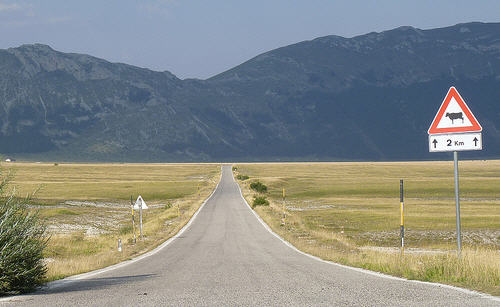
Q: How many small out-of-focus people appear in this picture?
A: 0